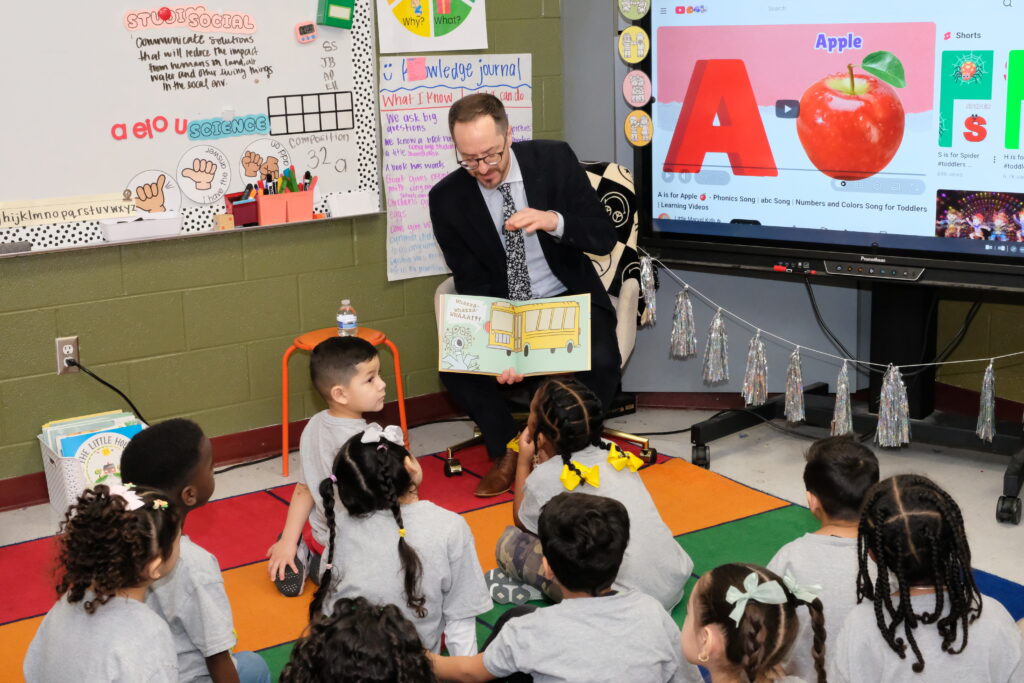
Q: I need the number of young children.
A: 10